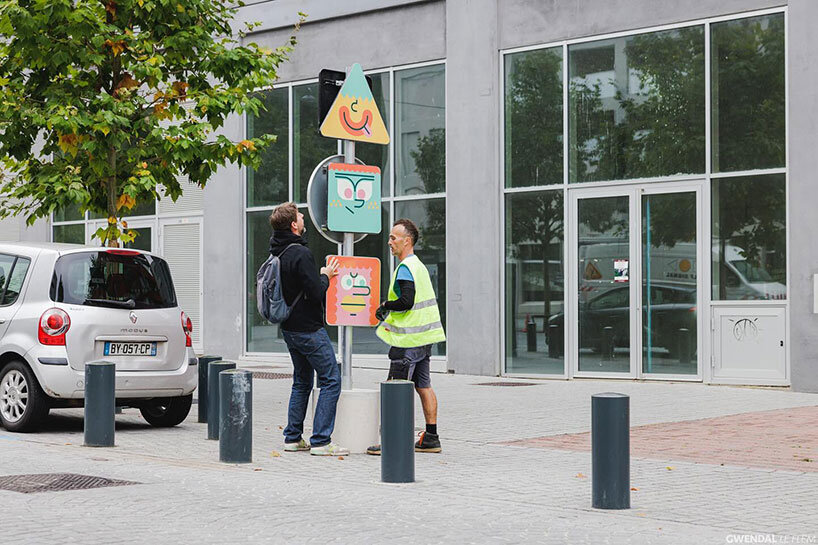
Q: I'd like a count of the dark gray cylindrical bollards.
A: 6